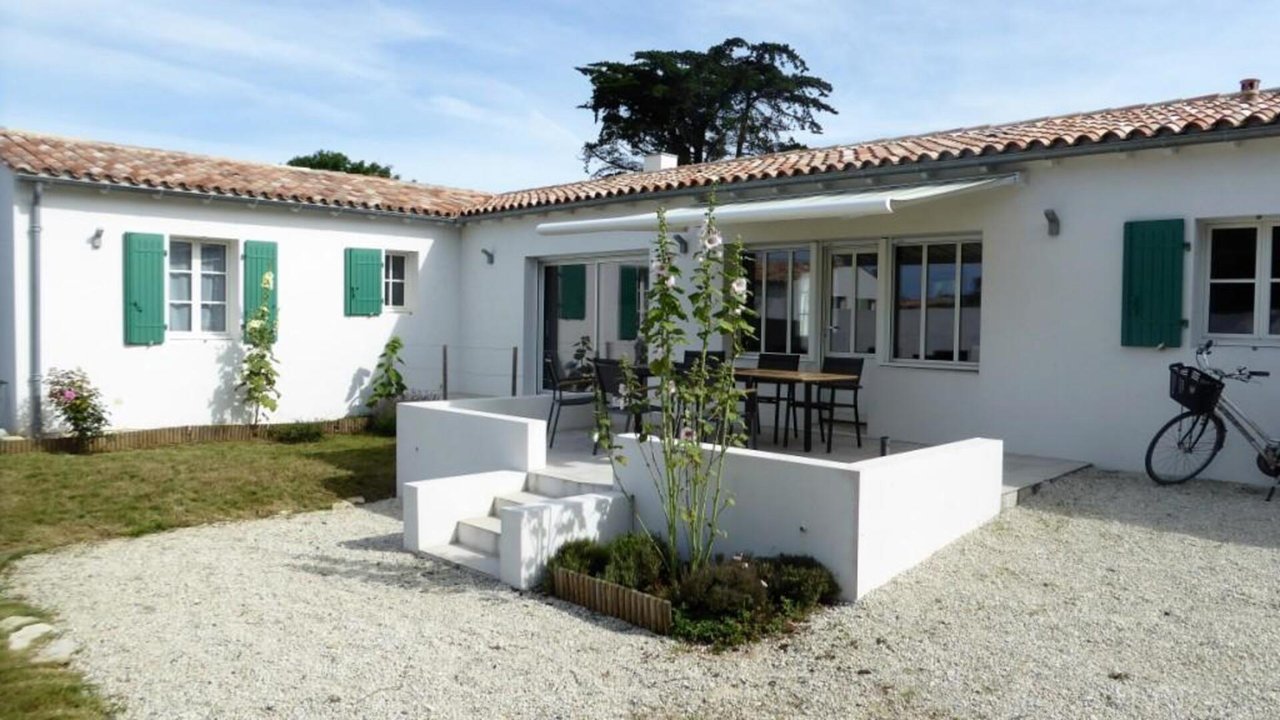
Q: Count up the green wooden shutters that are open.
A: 4